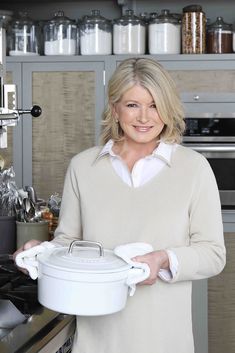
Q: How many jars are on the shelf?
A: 7